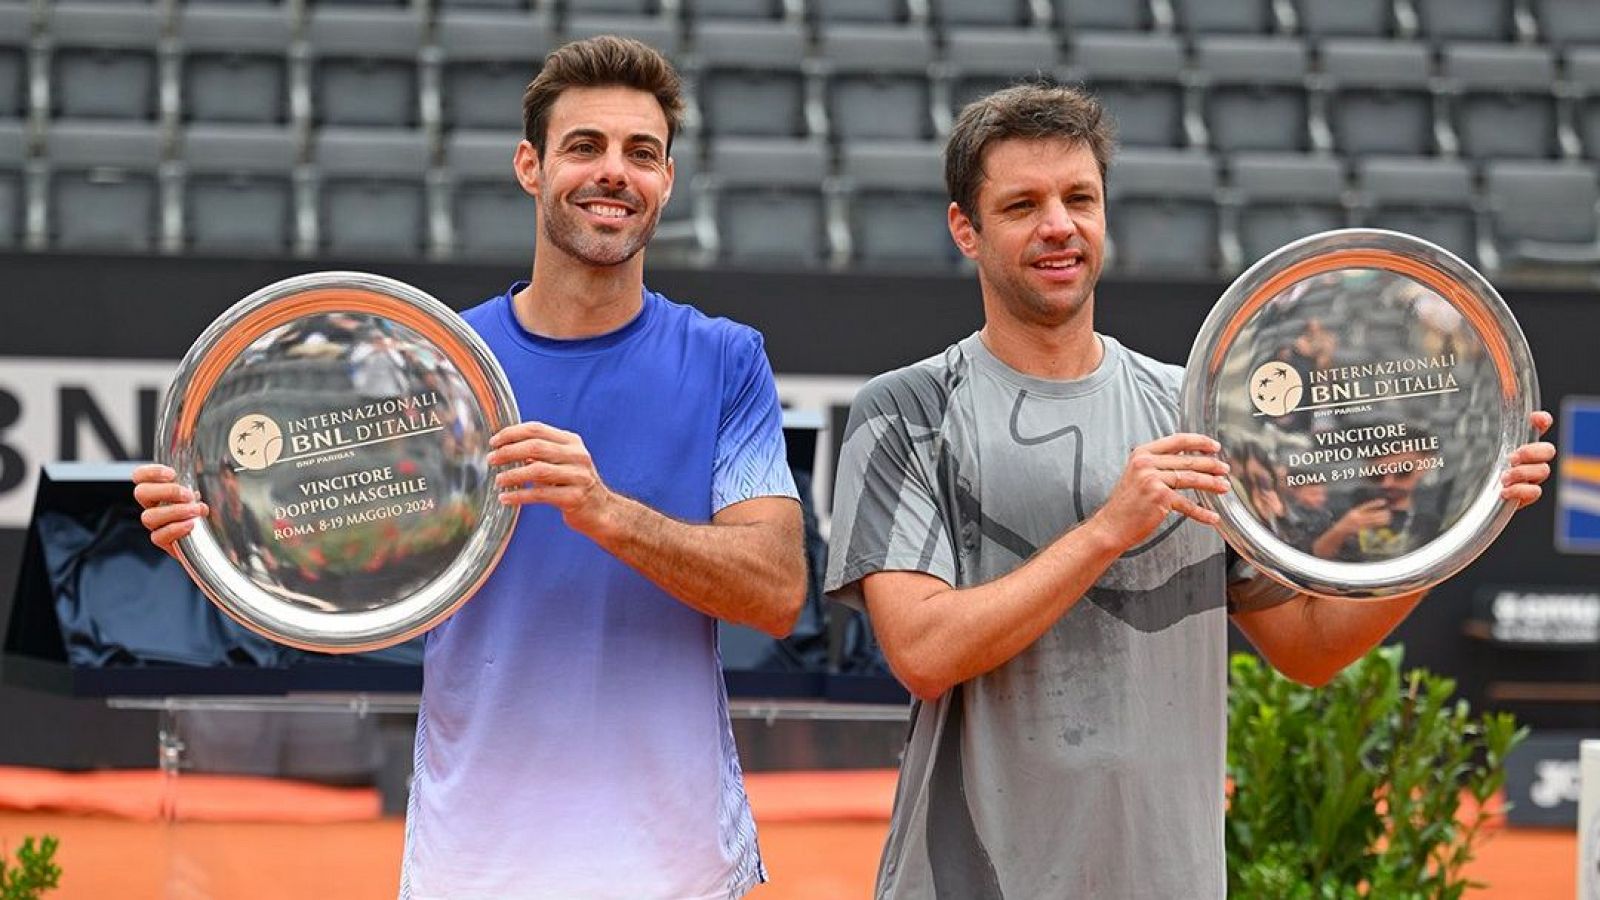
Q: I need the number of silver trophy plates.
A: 2